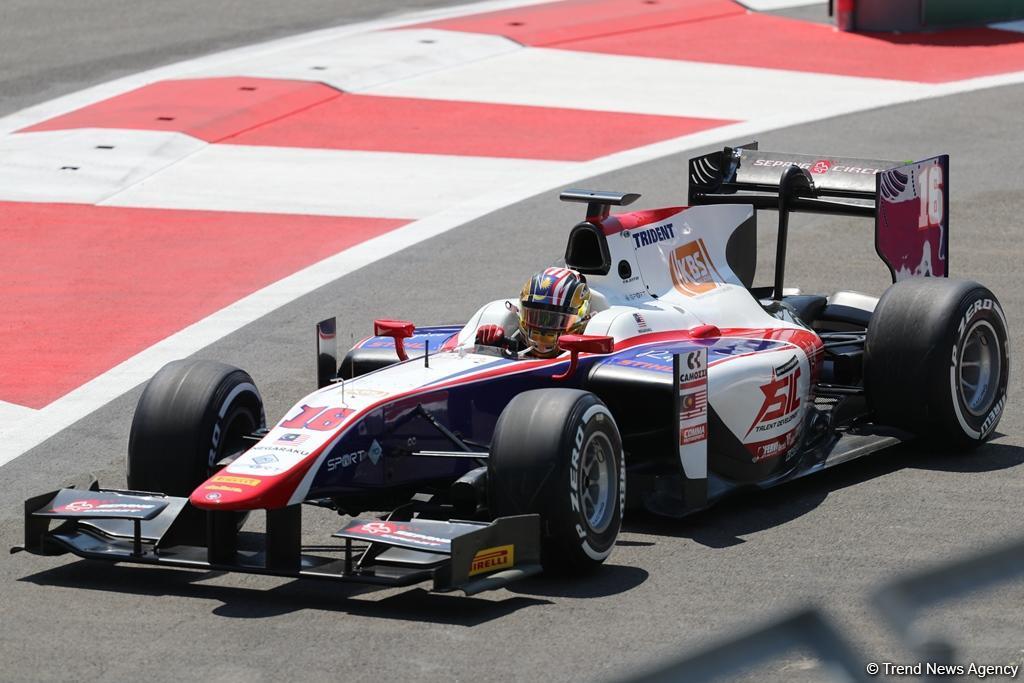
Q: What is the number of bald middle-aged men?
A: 0